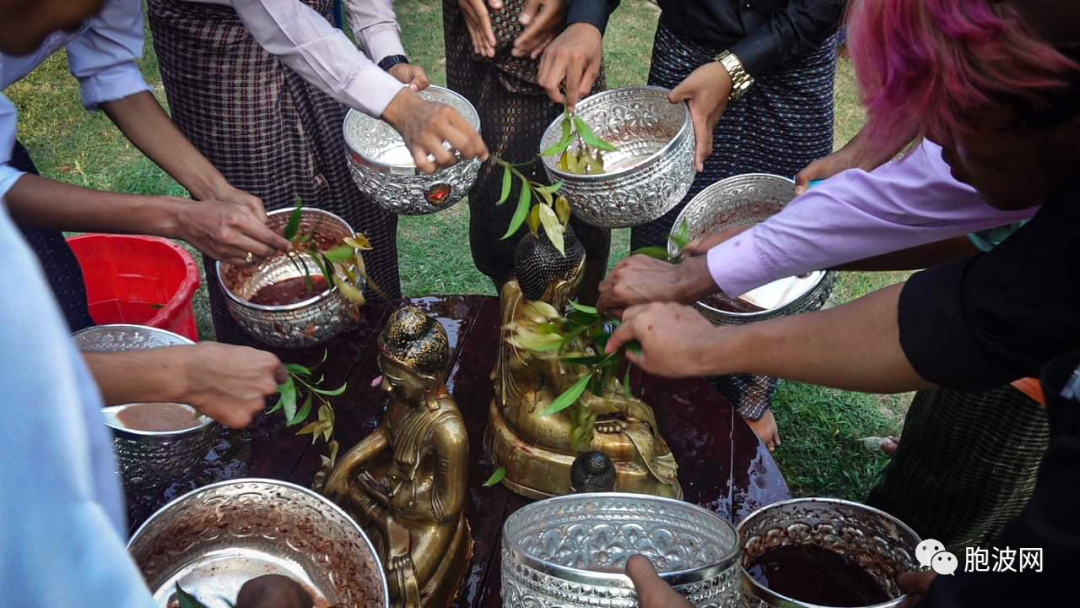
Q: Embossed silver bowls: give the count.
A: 8